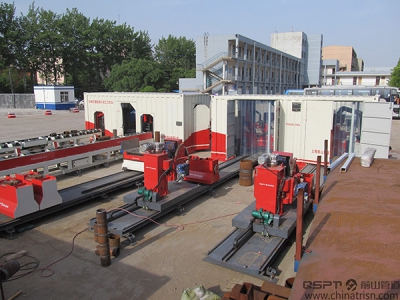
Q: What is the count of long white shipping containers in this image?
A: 2